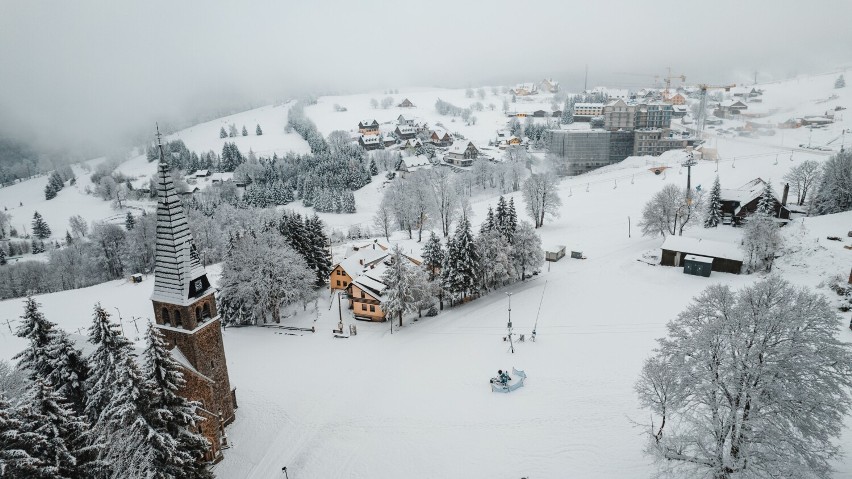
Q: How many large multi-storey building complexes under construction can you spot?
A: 1